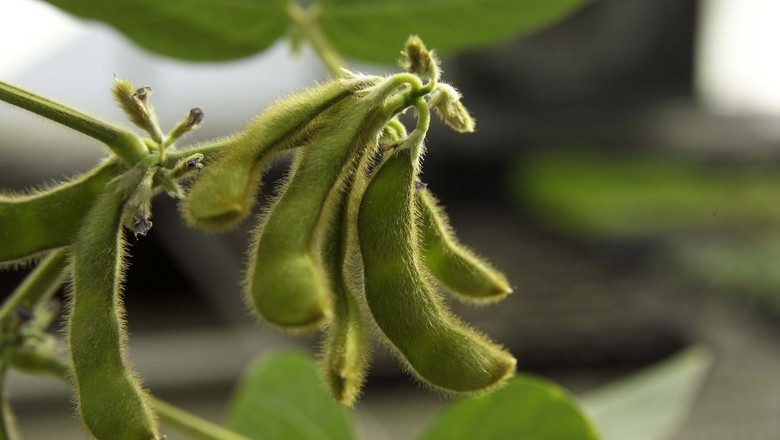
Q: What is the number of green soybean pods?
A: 7